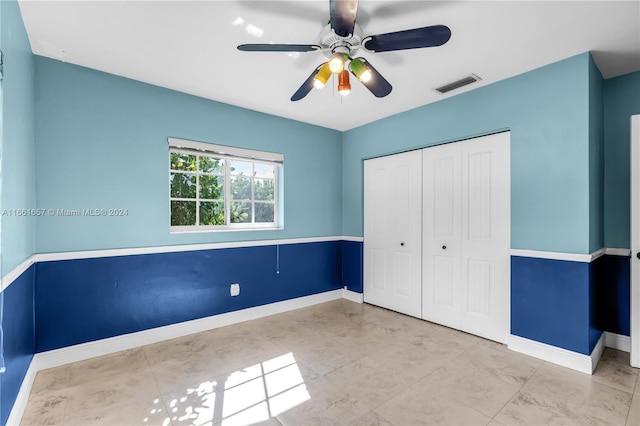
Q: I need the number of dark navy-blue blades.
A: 5